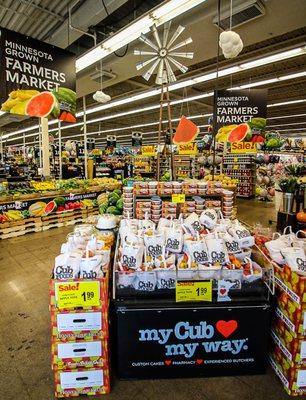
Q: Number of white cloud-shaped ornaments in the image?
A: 2